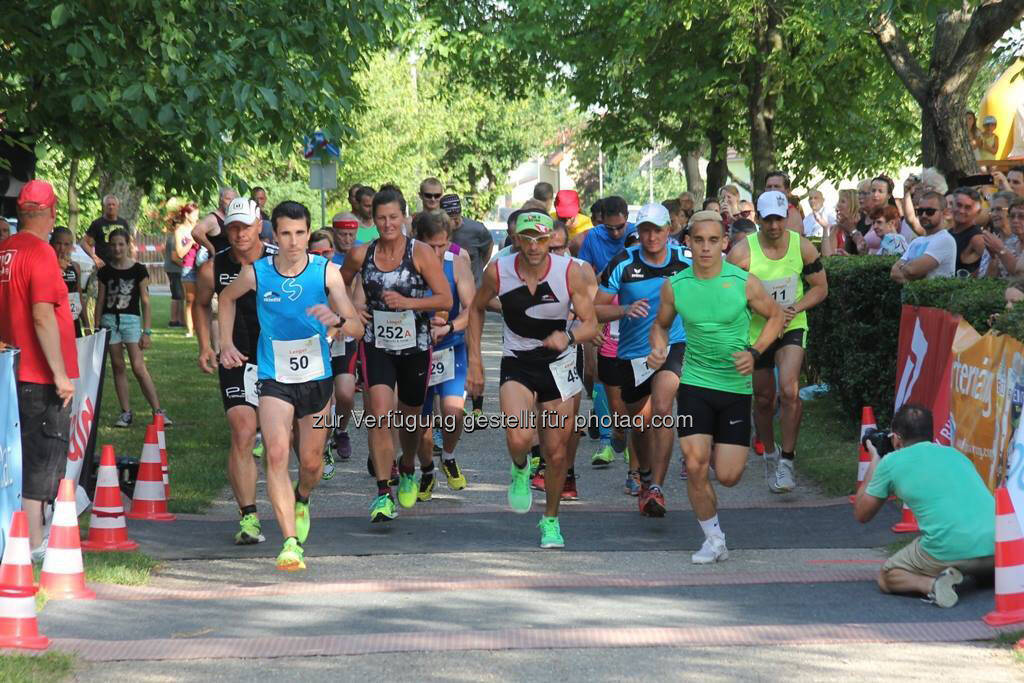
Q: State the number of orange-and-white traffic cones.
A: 8